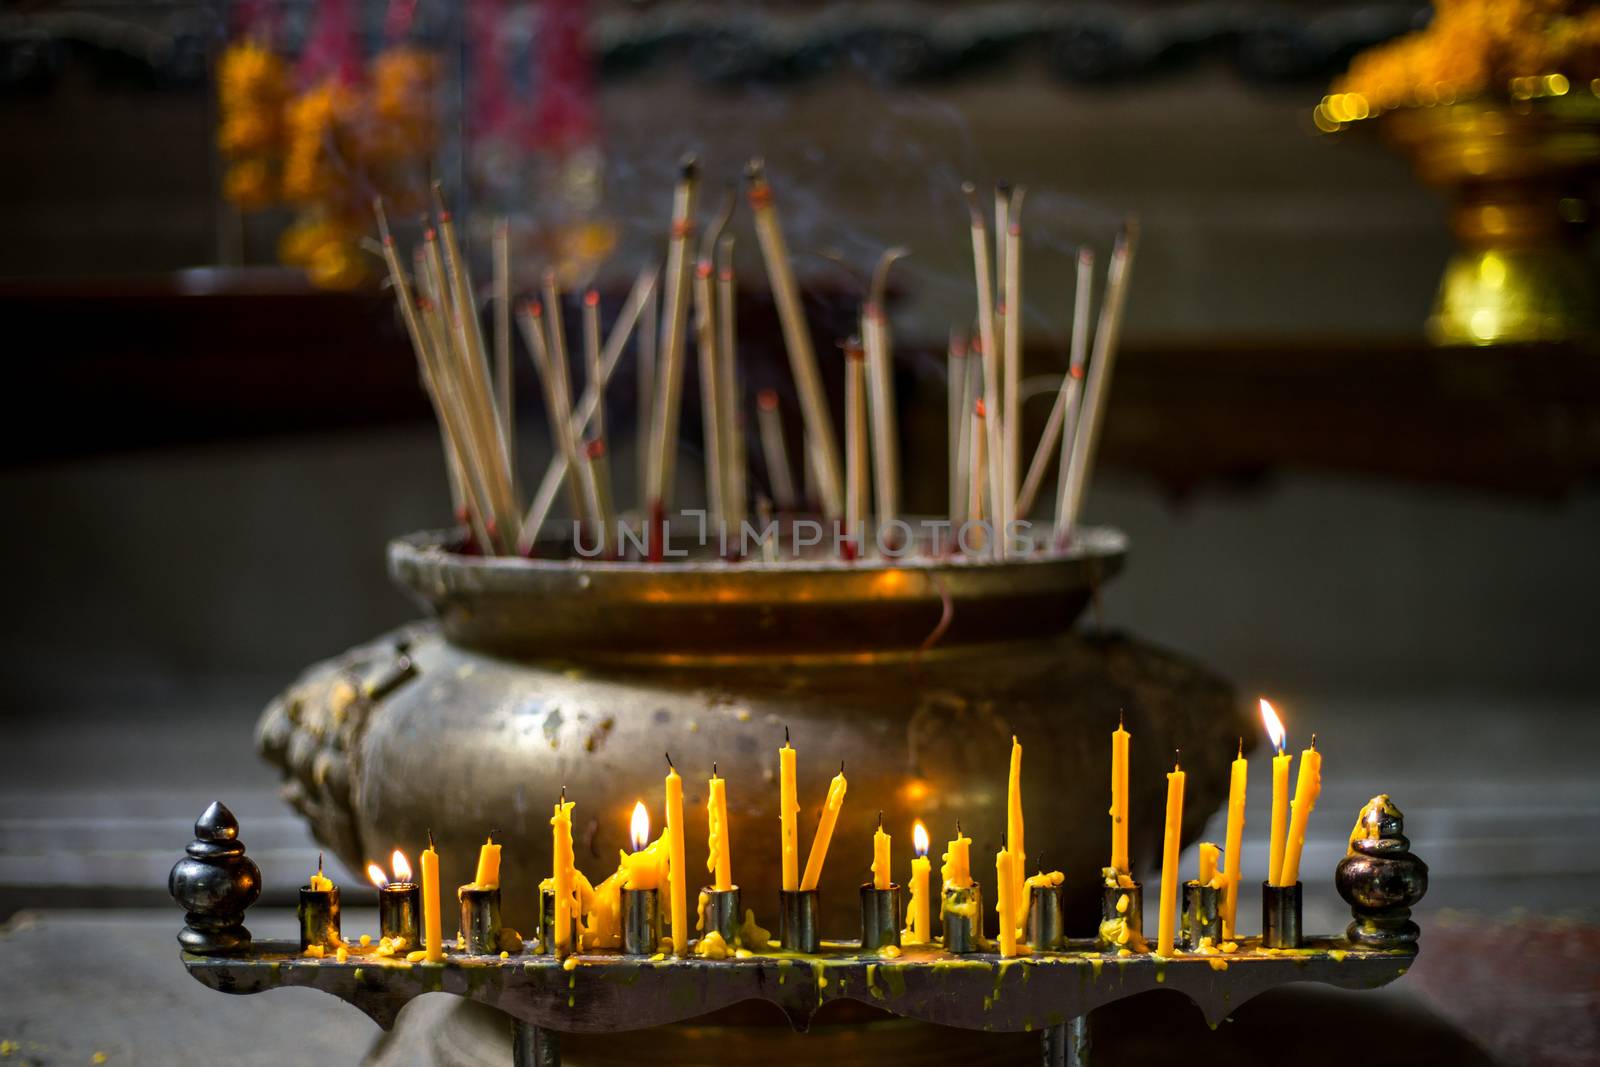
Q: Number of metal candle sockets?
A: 13